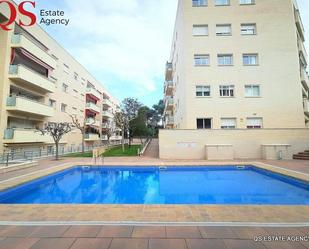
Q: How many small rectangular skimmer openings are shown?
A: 3